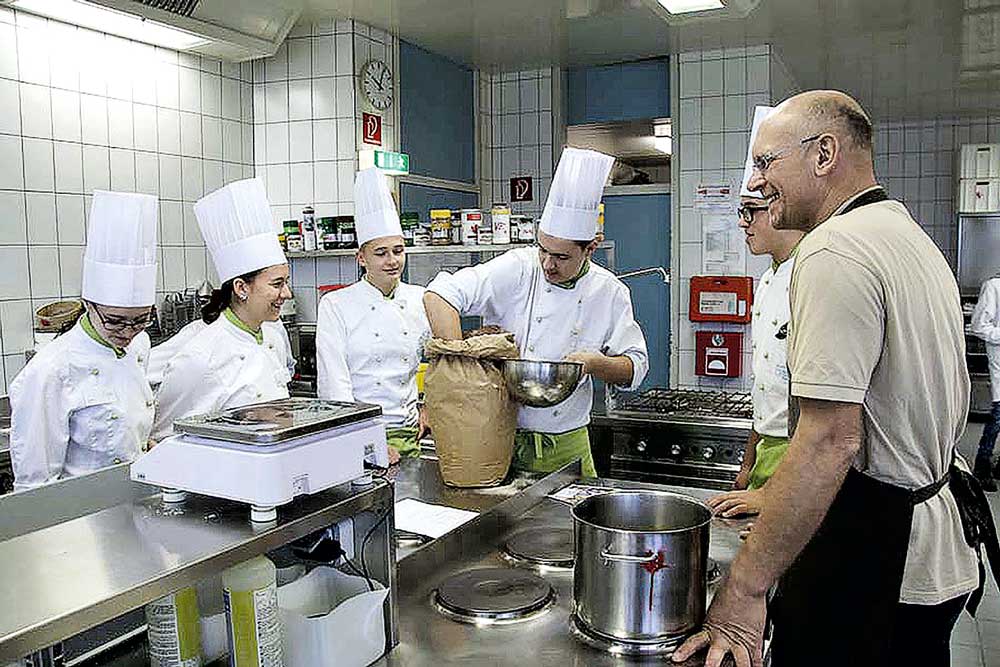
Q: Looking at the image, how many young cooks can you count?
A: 5